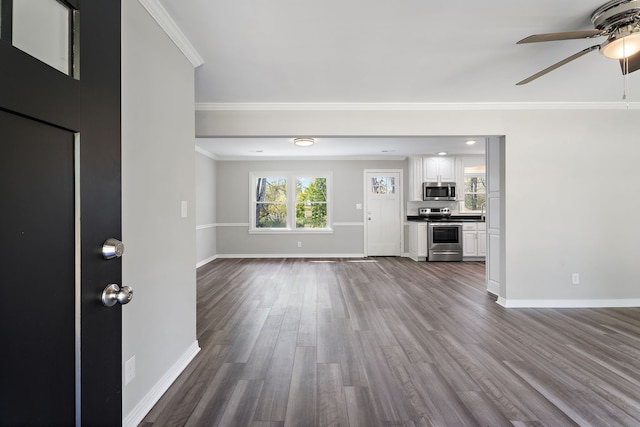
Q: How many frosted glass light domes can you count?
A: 2